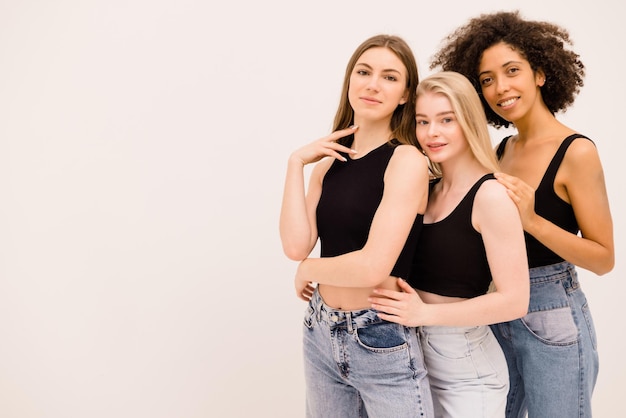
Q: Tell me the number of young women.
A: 3